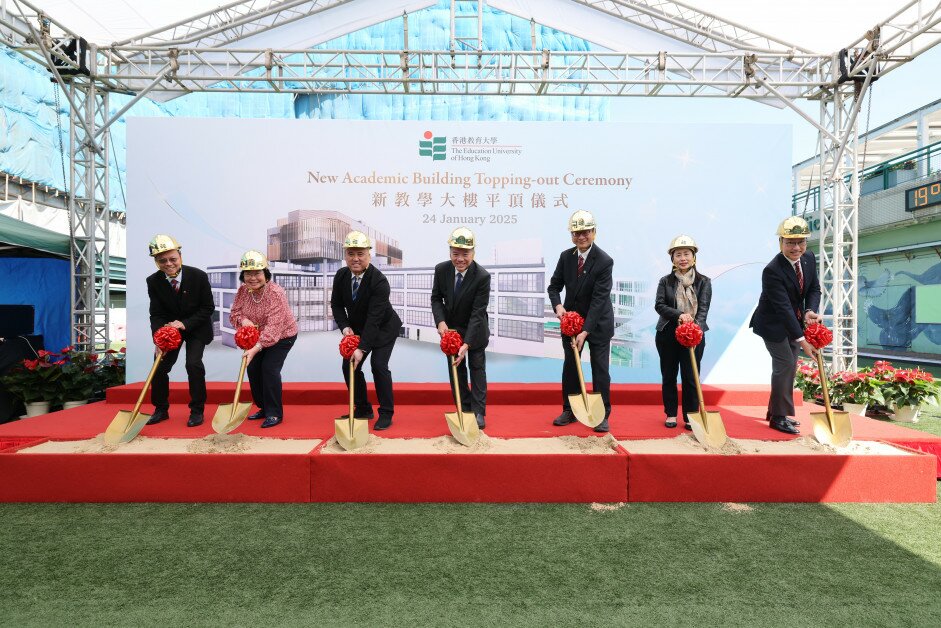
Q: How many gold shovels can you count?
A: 7